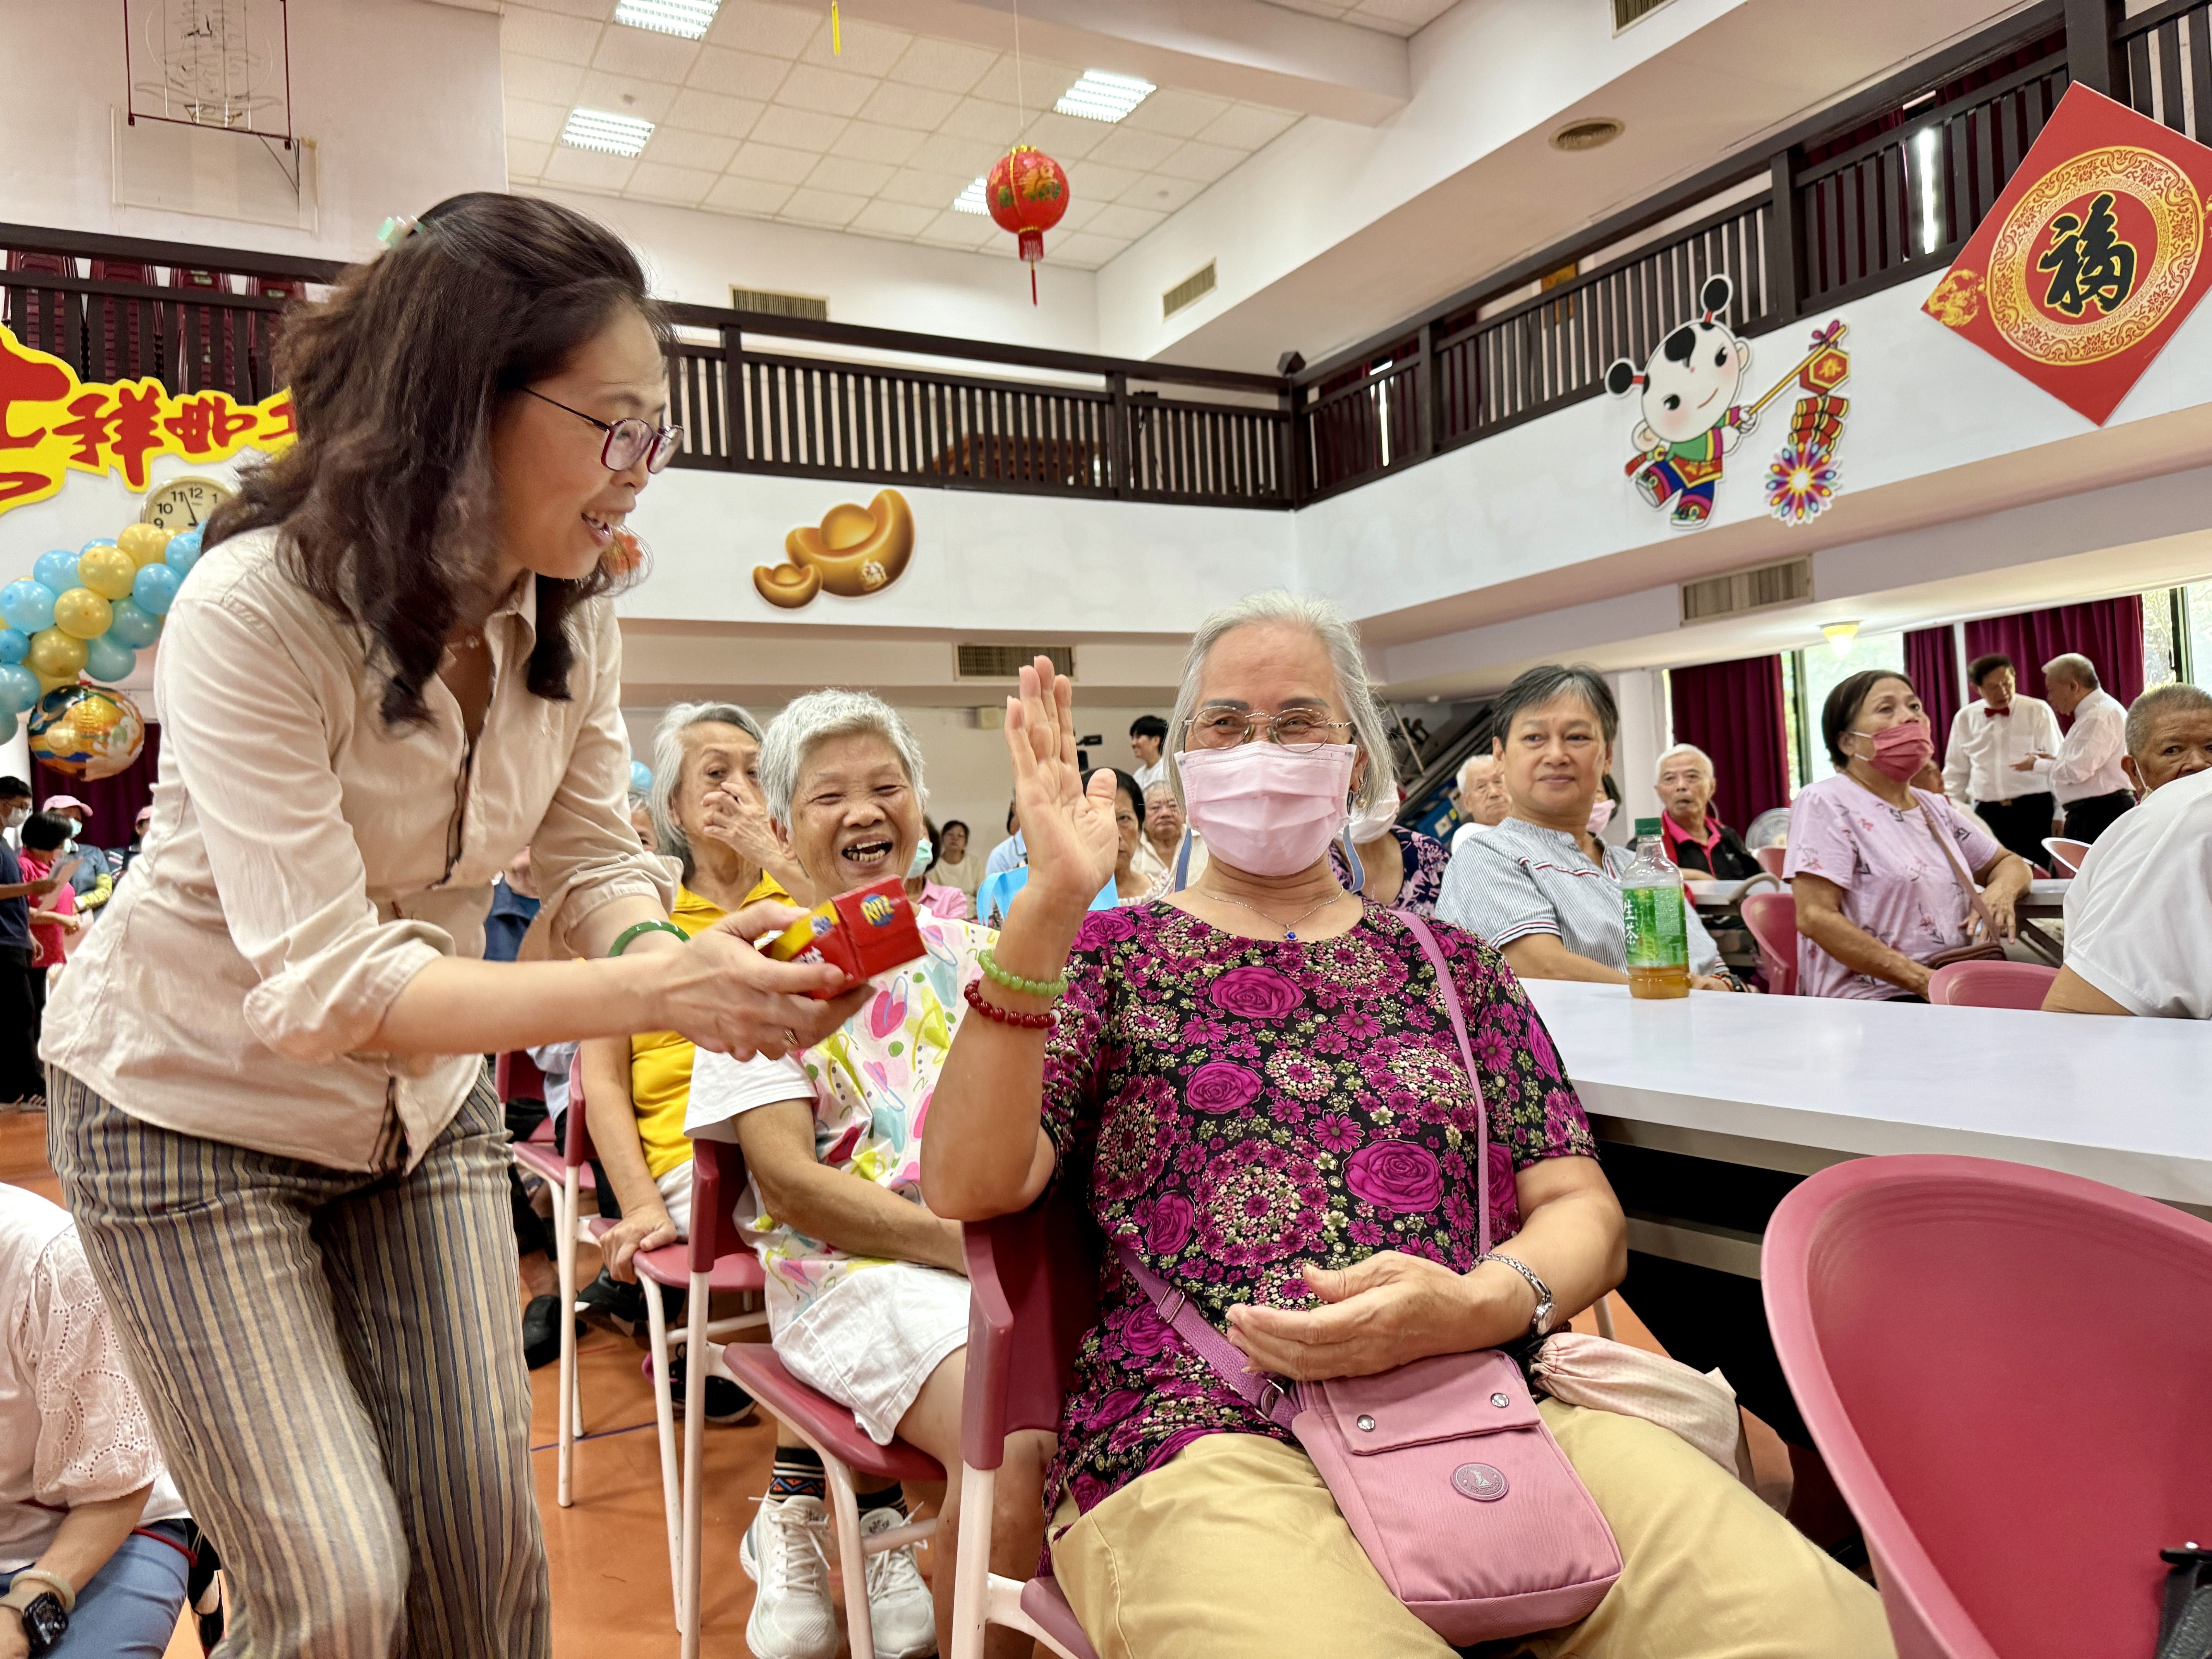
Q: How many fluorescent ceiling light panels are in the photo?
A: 4